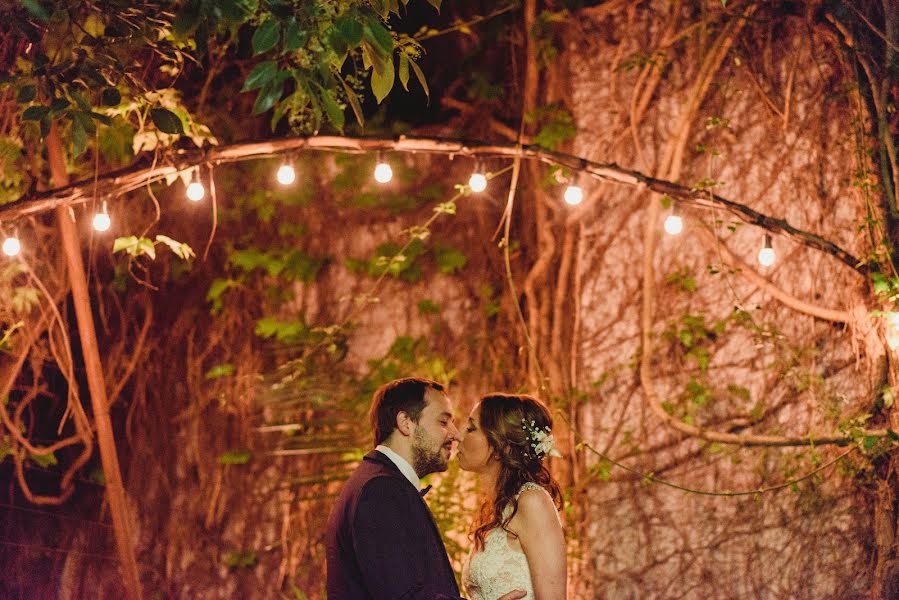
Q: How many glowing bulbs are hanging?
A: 9